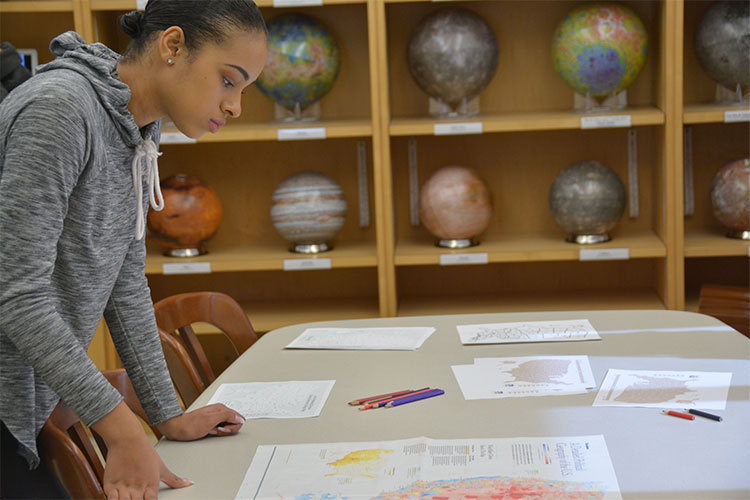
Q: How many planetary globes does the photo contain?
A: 9